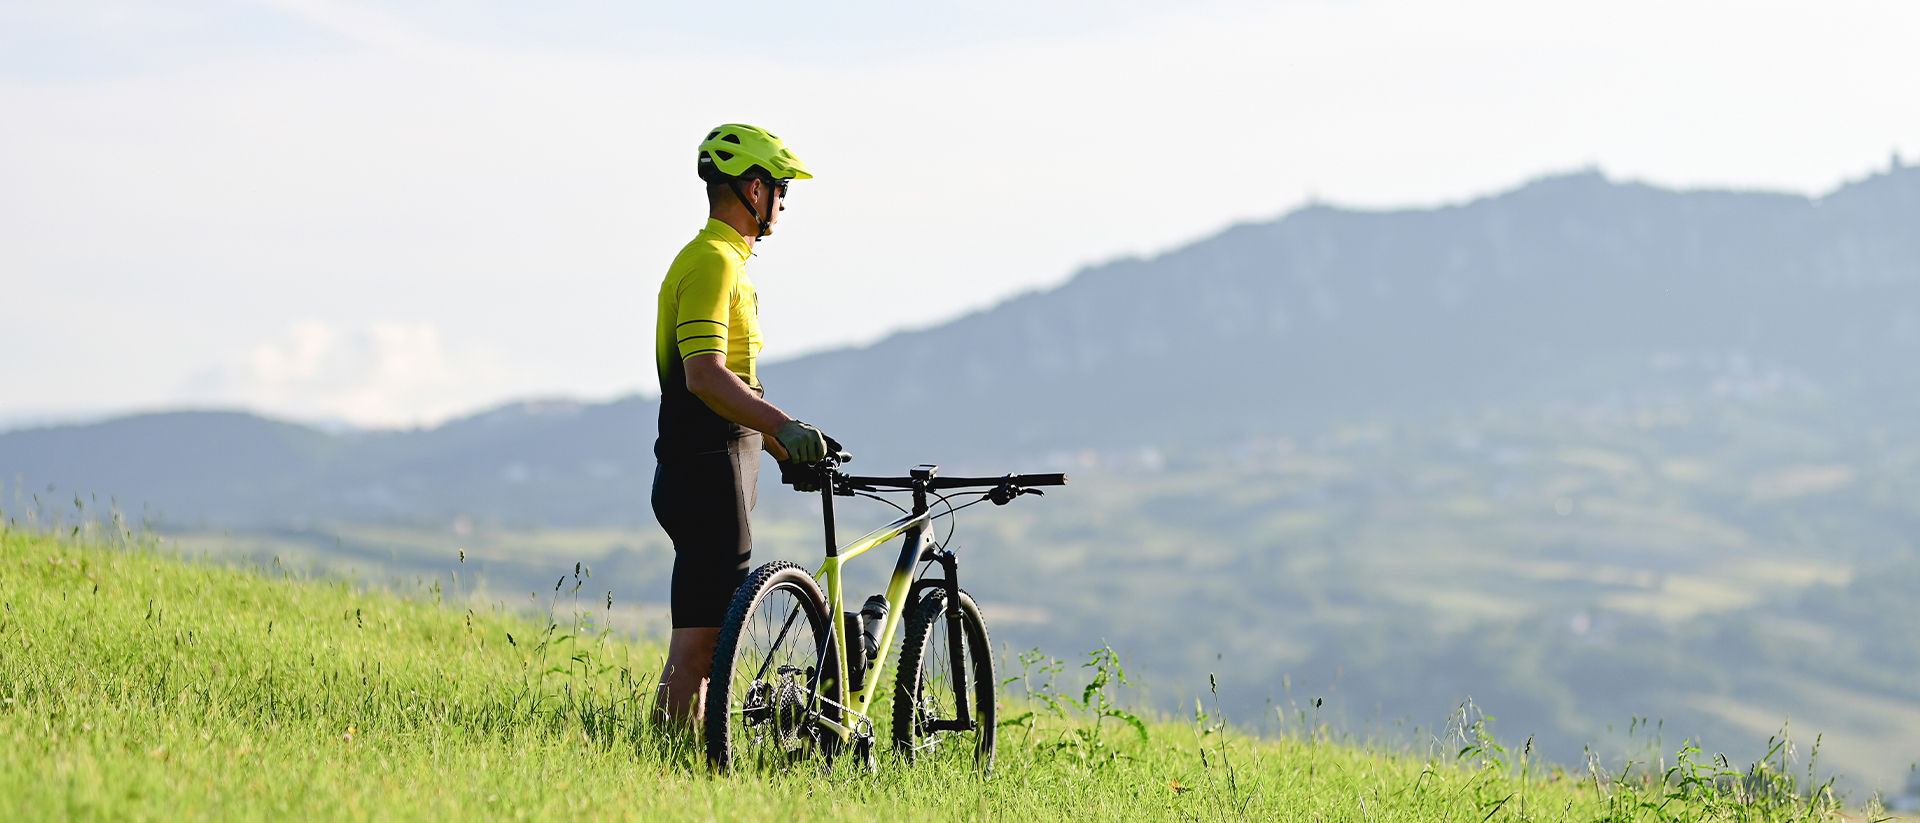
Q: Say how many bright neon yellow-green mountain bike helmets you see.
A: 1